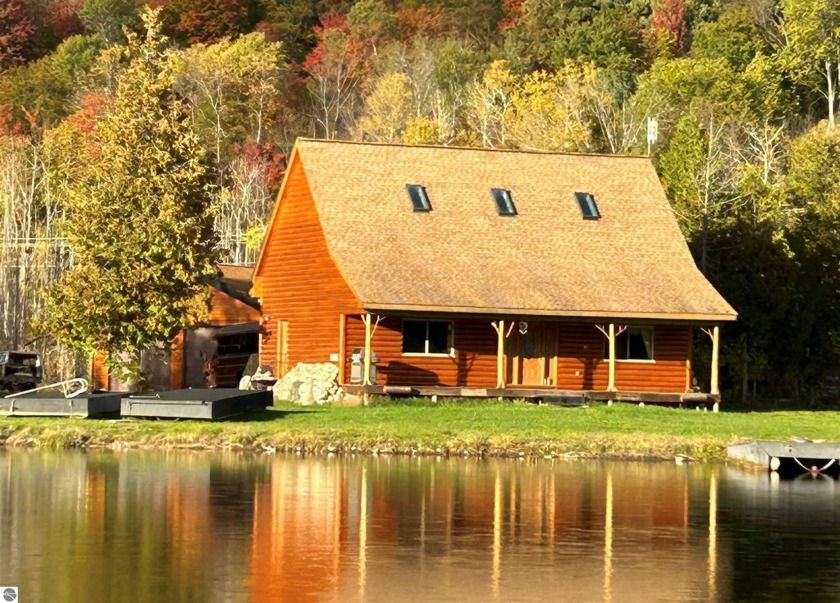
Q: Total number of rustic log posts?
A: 4